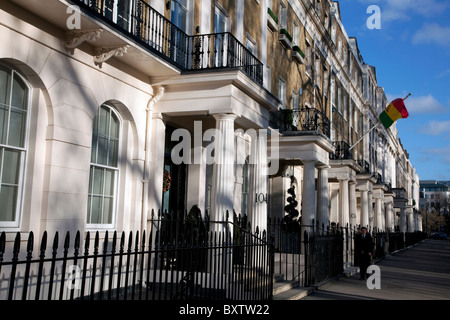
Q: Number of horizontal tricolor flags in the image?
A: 1